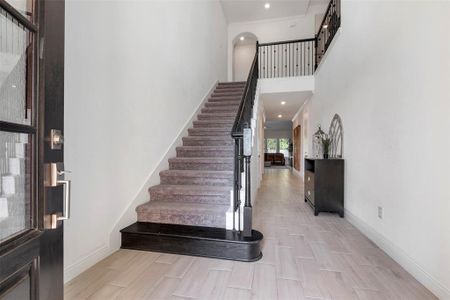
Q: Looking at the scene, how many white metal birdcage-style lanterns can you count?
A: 1